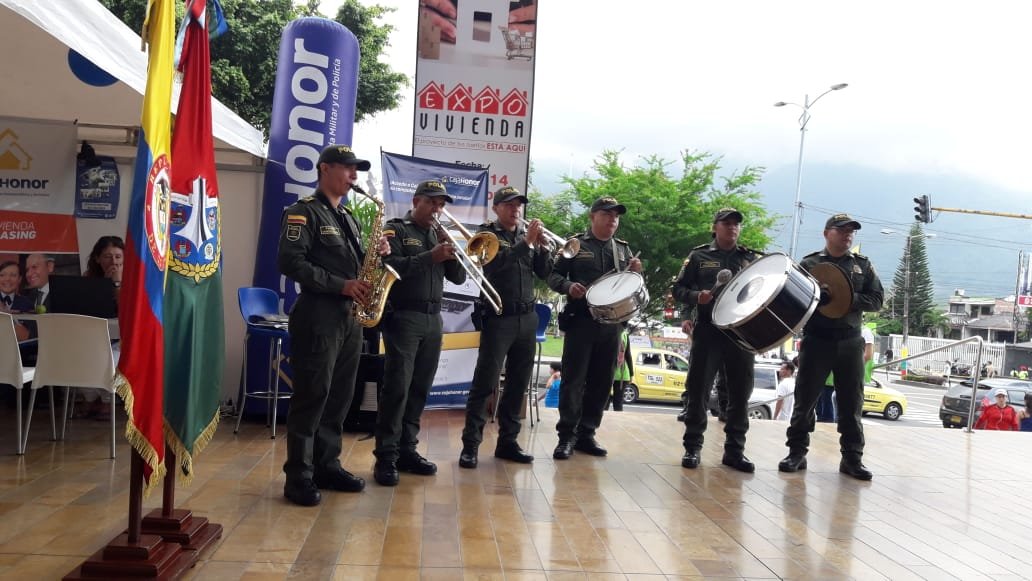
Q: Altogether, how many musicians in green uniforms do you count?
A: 6